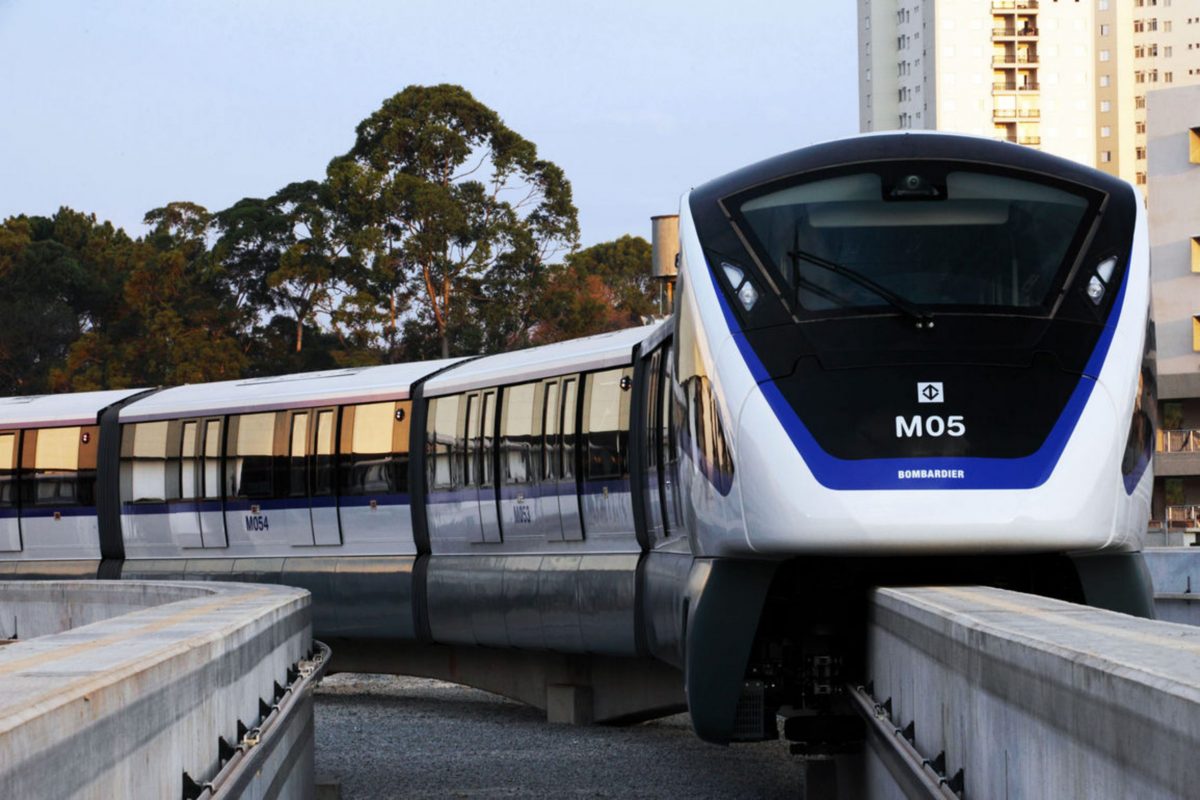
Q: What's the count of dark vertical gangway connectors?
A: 3